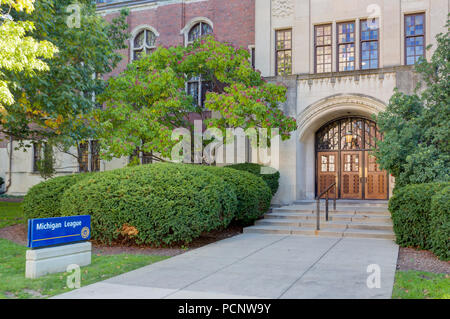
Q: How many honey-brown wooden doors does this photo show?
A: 3